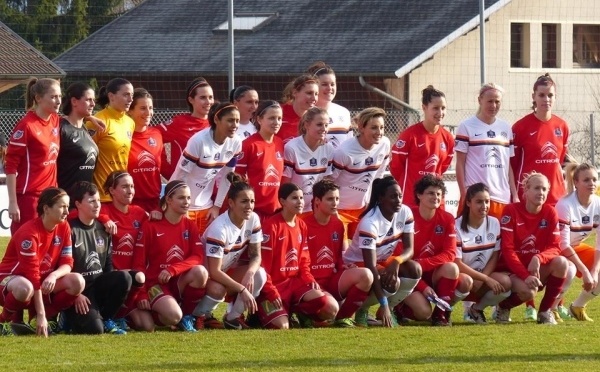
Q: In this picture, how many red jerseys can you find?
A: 14